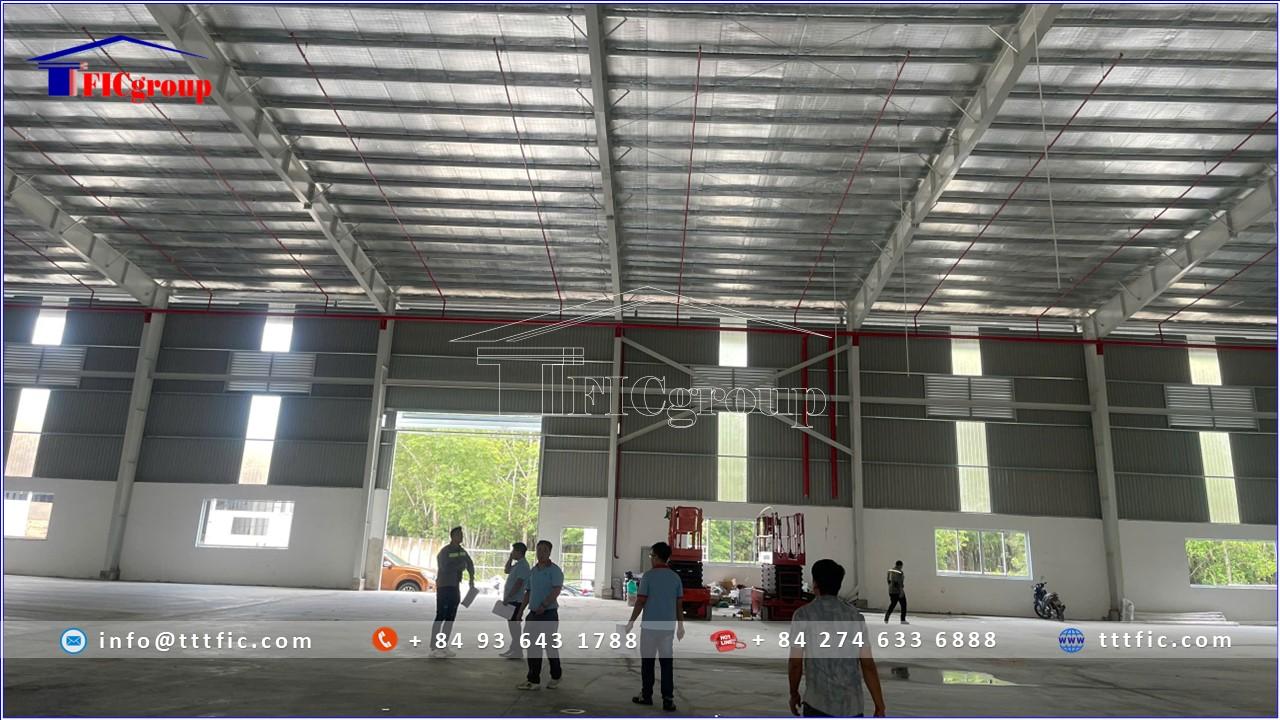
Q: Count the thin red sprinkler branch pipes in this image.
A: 10